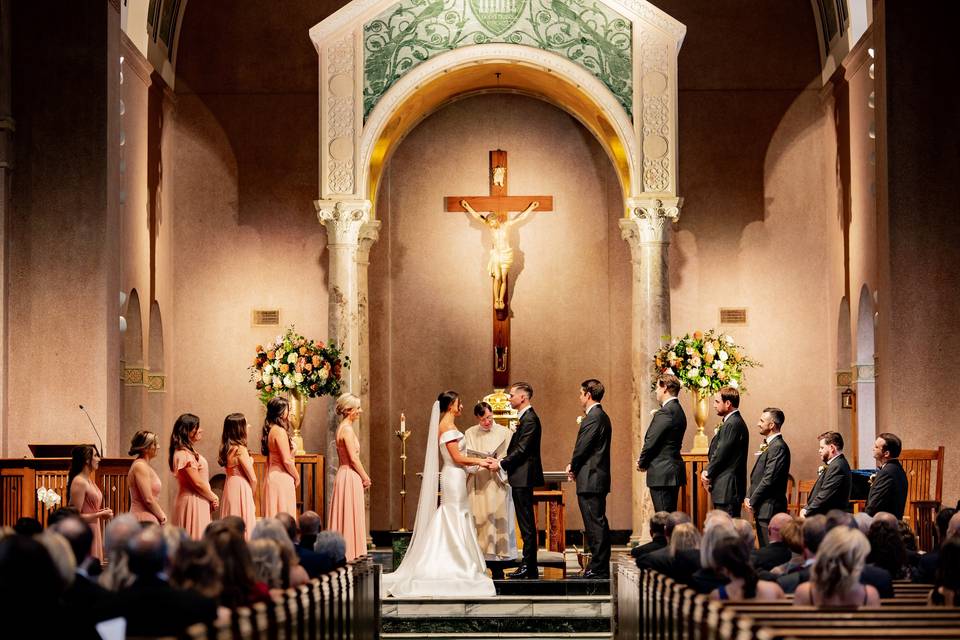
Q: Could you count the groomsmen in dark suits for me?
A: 6